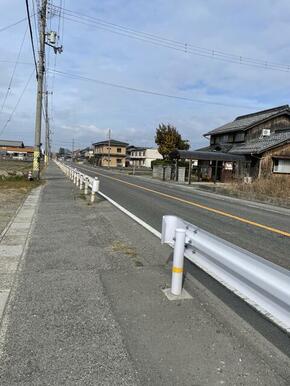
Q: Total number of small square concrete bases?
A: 1